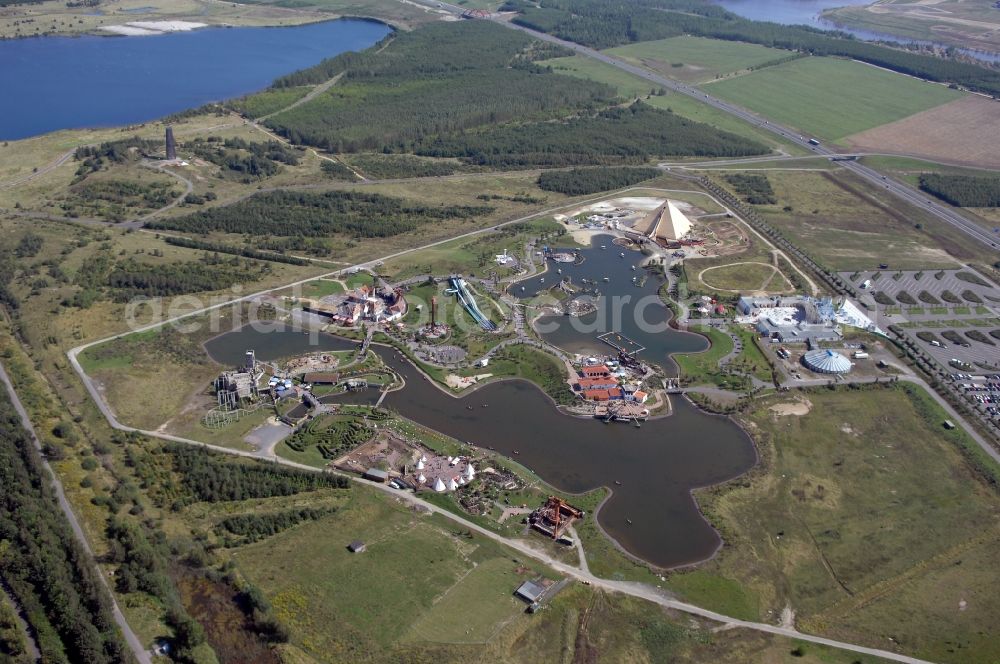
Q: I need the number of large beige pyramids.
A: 1